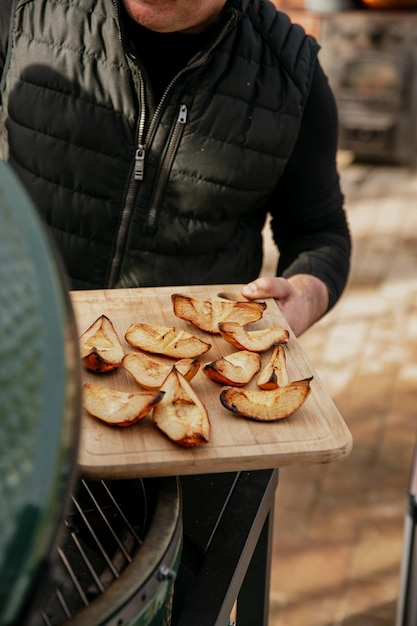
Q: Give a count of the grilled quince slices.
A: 10